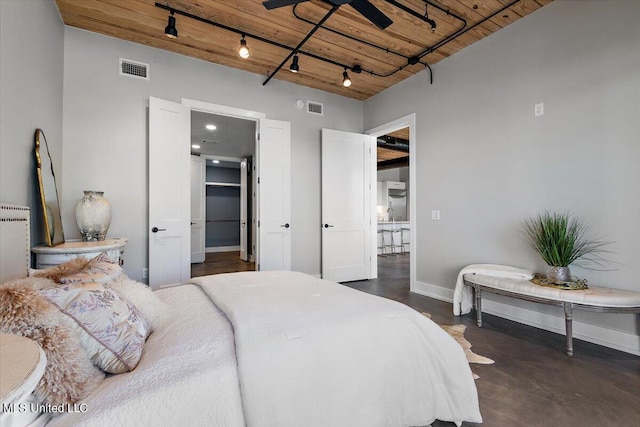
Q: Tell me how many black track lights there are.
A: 4